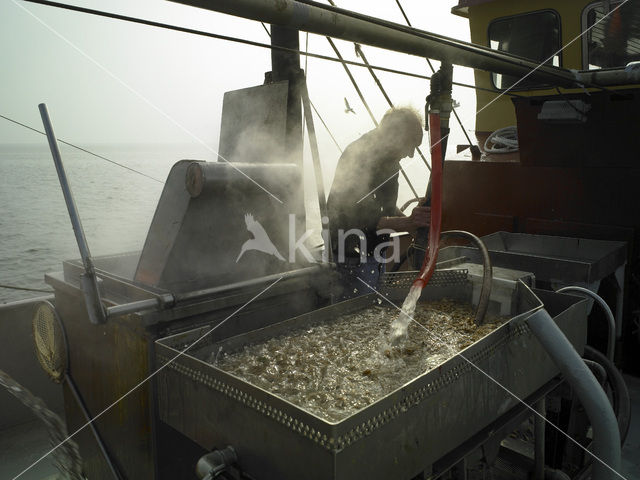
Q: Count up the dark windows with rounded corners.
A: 2